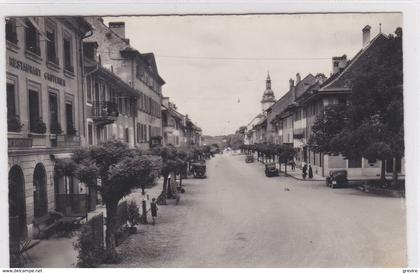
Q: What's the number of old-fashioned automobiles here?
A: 4